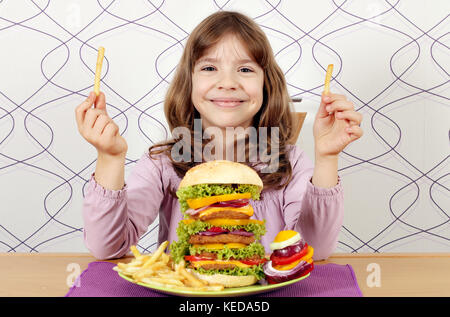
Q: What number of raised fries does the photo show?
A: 2